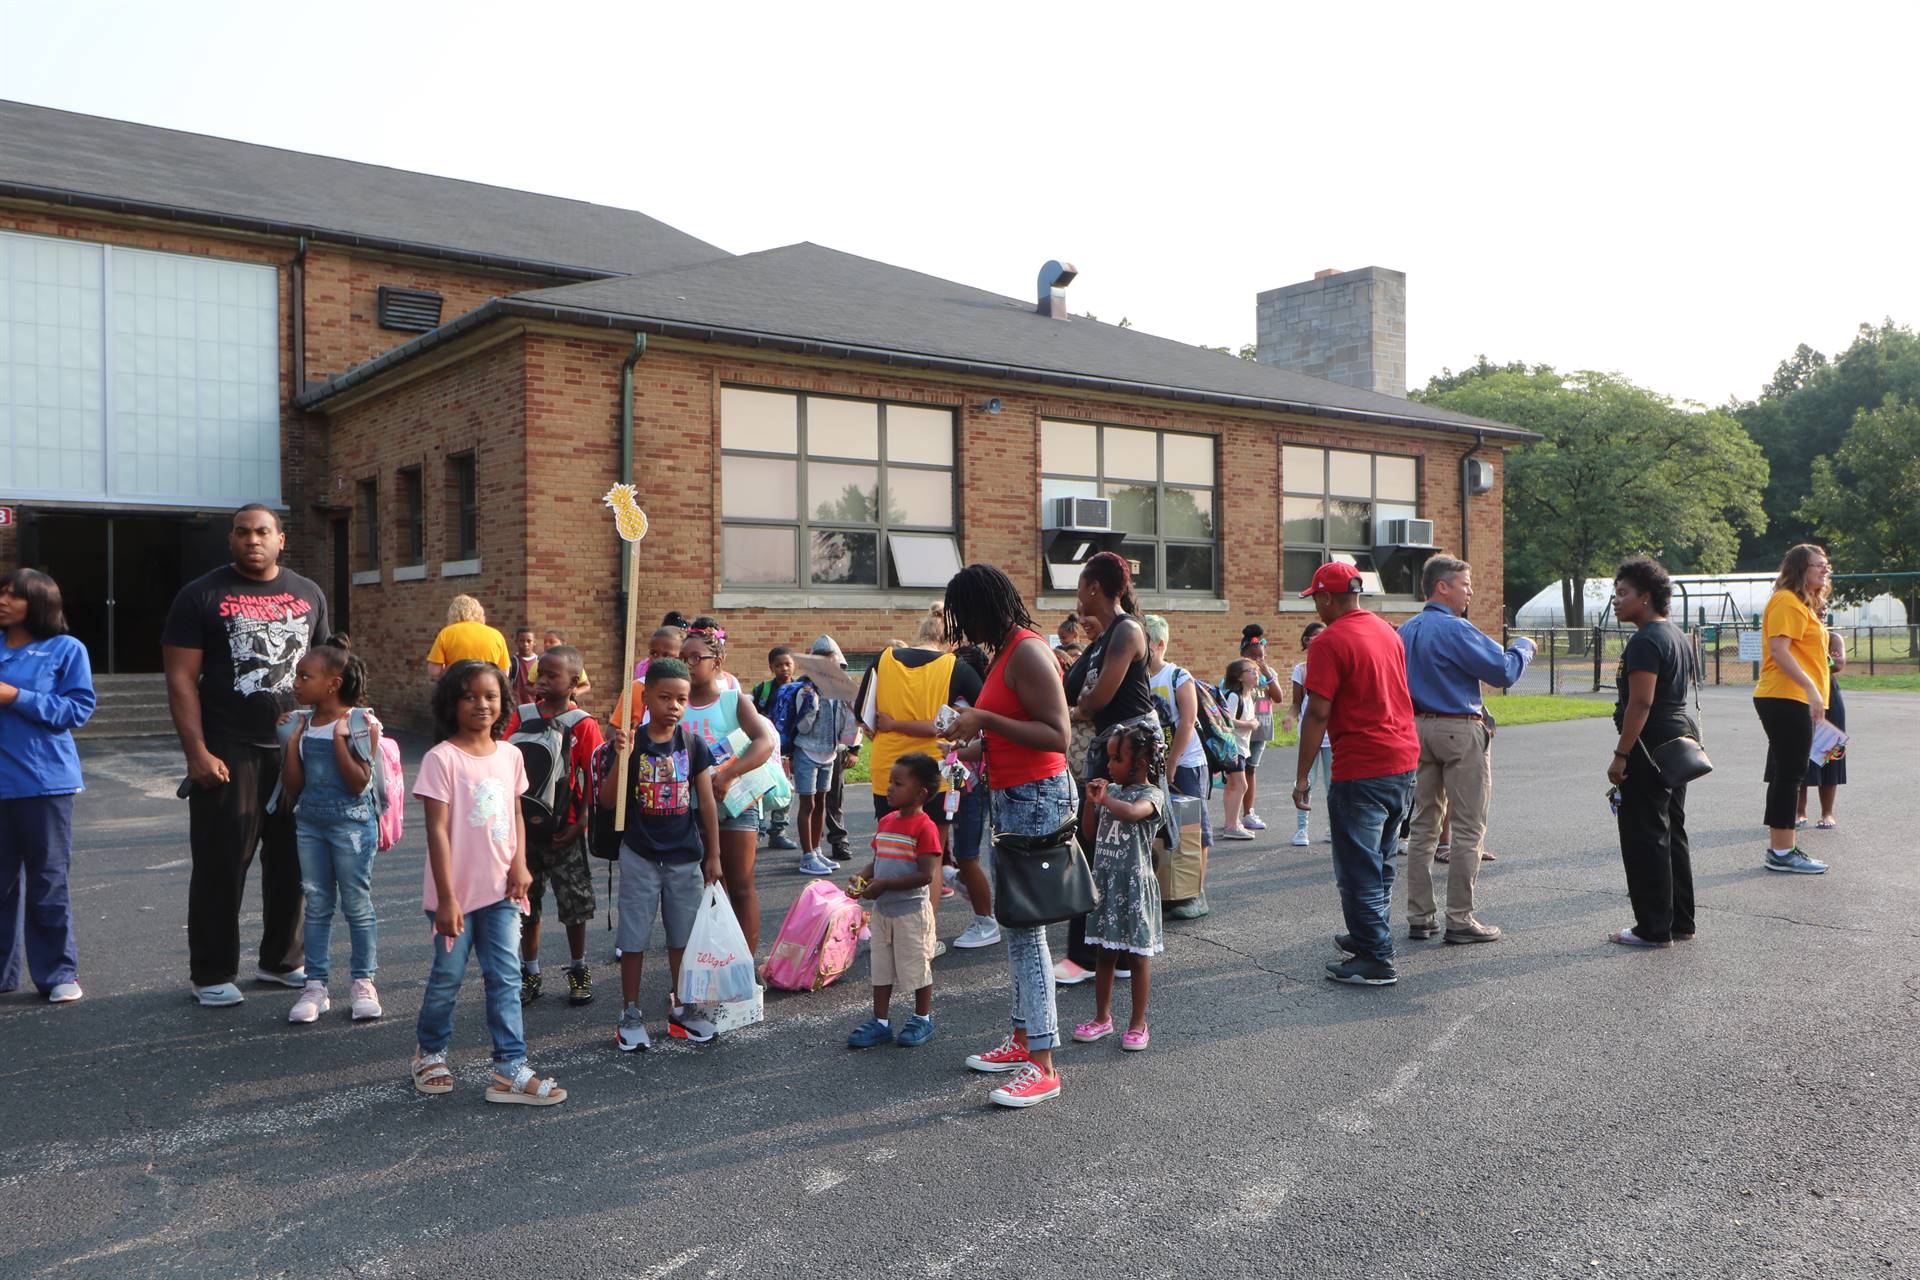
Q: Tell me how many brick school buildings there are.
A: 1